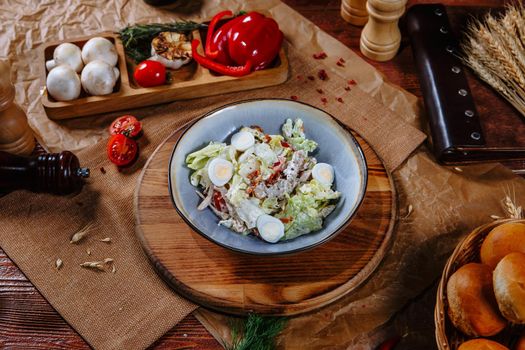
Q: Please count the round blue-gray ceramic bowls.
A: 1